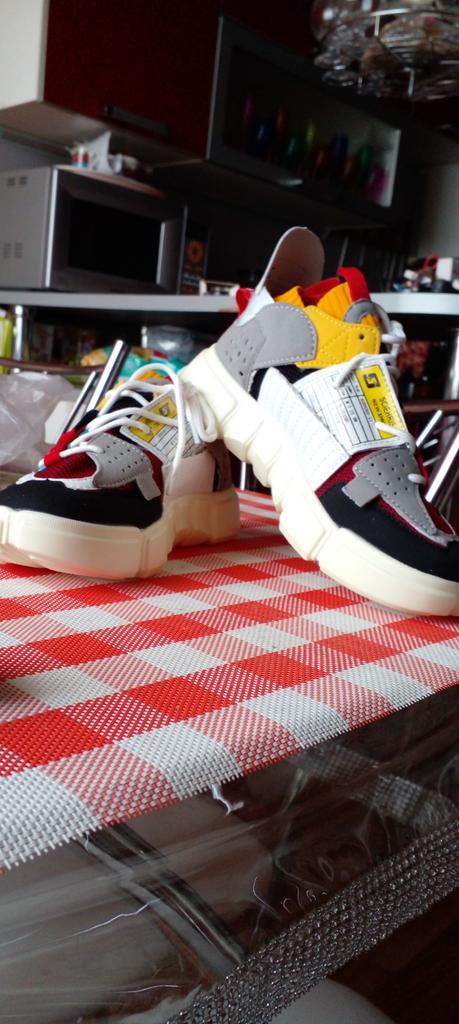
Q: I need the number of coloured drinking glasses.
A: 10